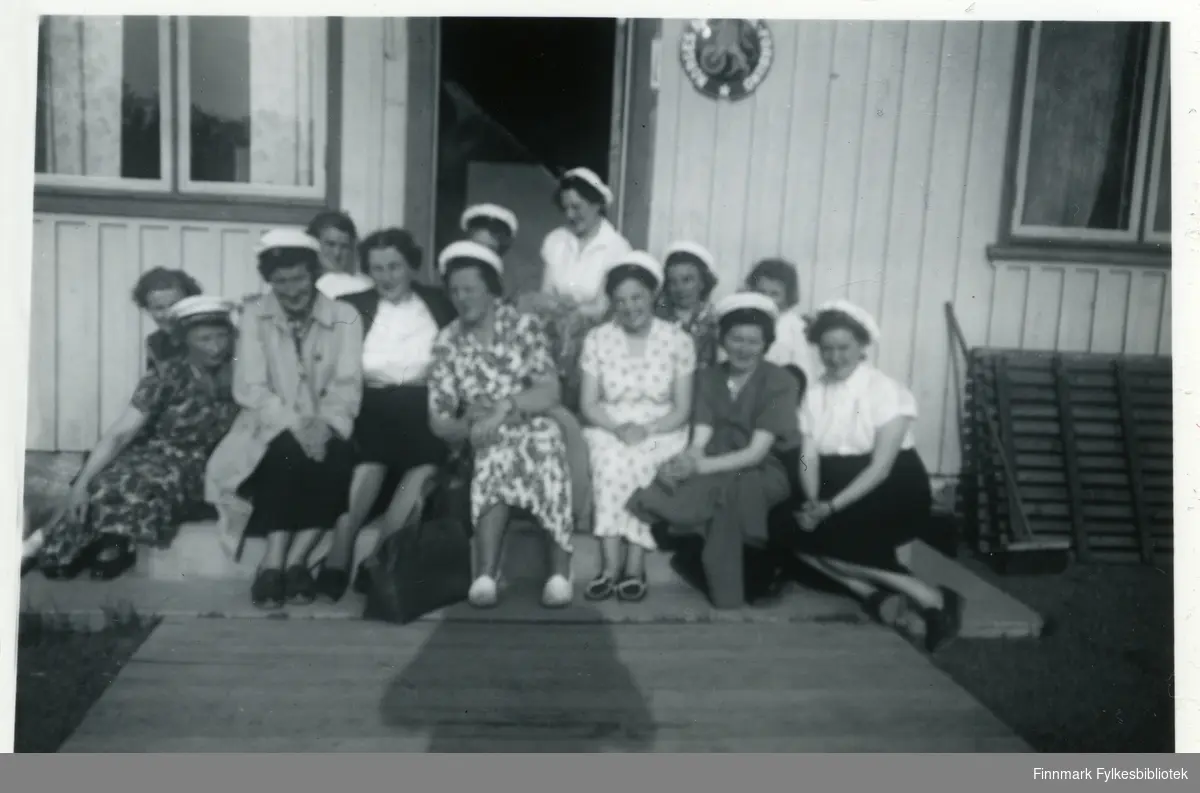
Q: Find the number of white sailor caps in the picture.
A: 9